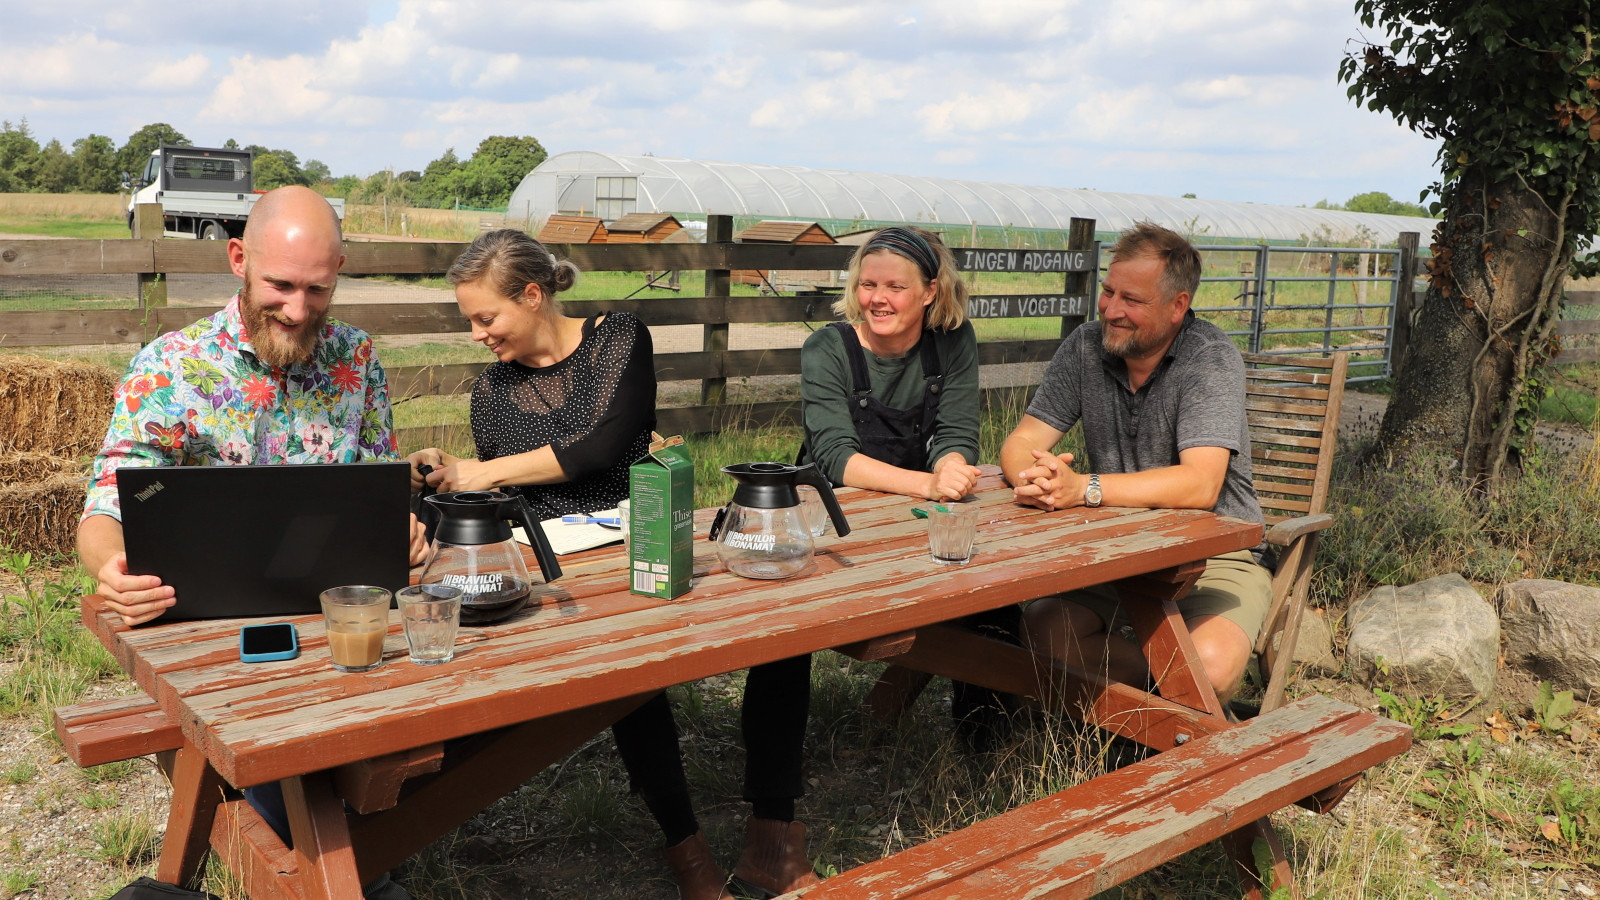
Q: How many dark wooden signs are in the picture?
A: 2